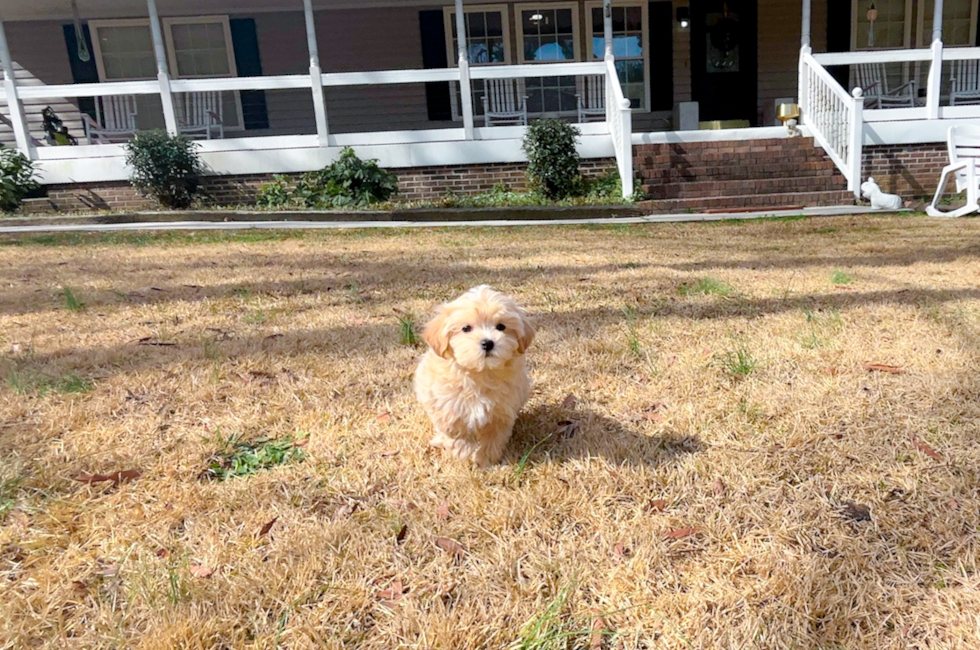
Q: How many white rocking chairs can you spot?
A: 7